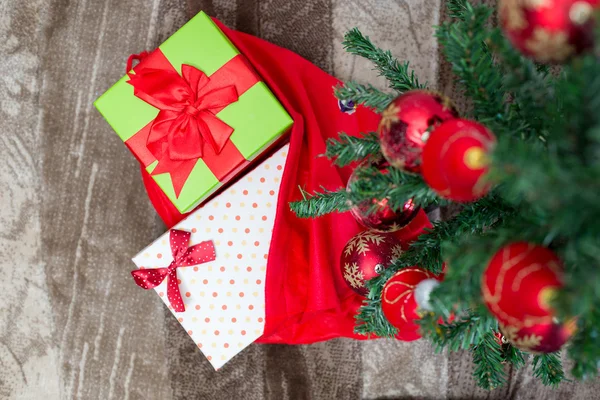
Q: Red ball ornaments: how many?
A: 8